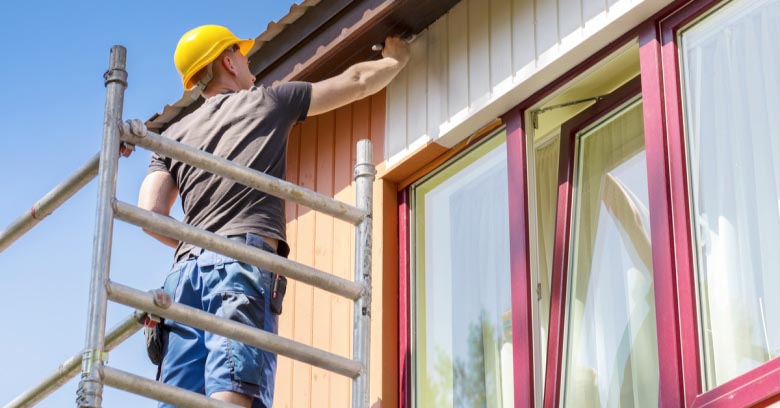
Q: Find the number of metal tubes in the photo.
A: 8